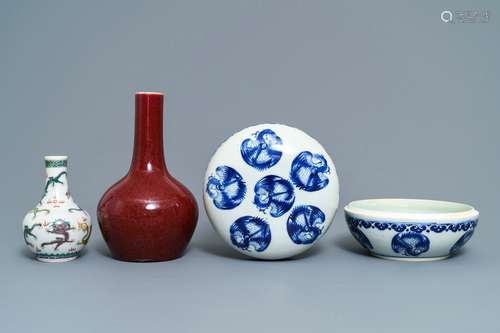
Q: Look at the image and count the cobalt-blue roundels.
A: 9